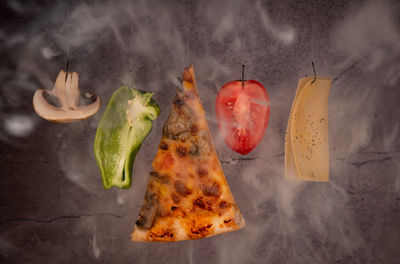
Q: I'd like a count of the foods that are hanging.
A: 5